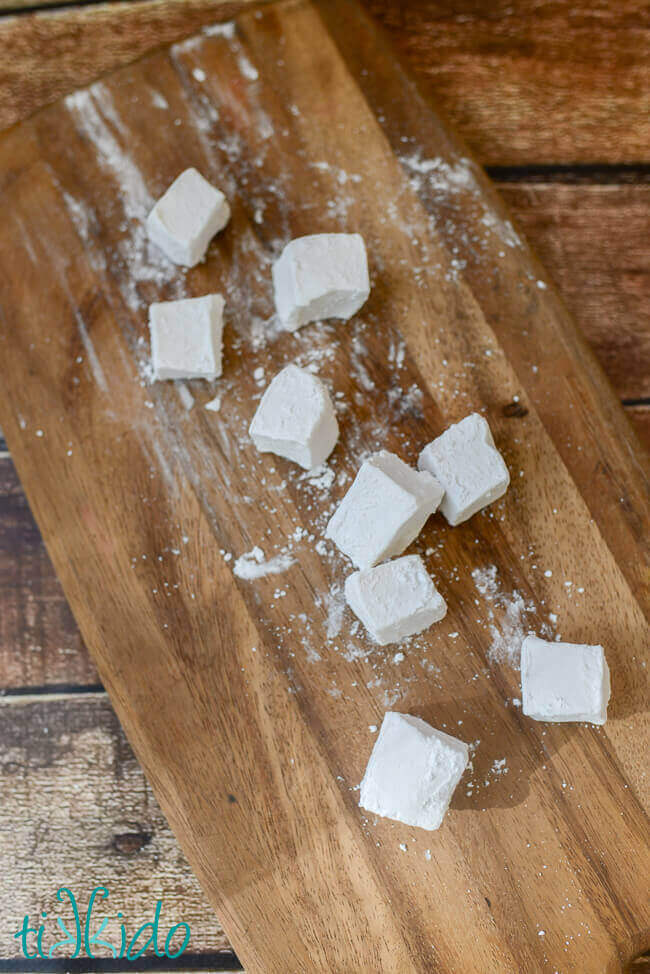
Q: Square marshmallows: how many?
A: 9